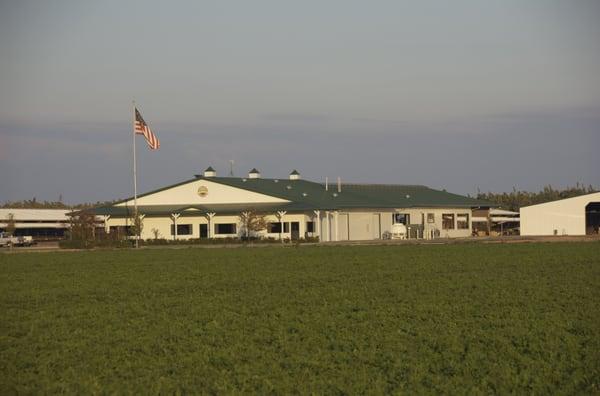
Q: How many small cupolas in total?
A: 3